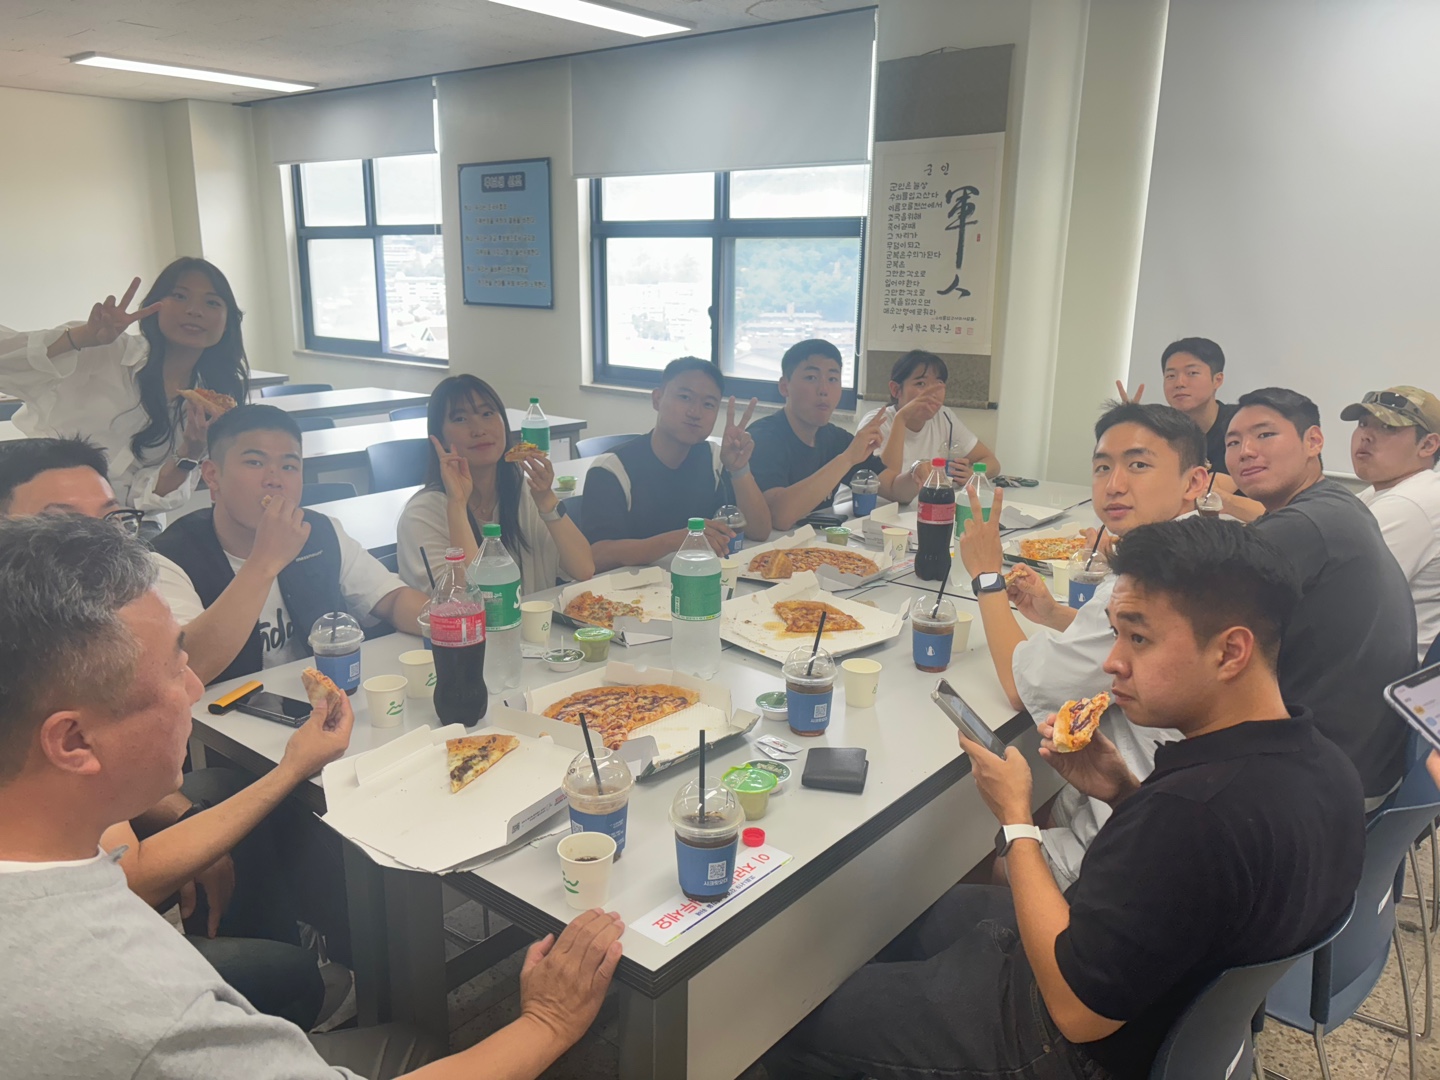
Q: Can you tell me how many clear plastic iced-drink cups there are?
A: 11